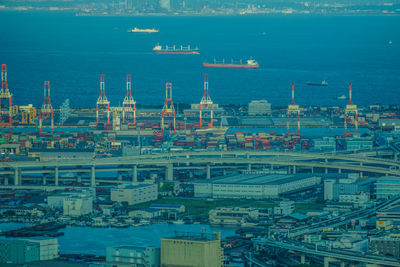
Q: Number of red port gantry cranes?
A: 8